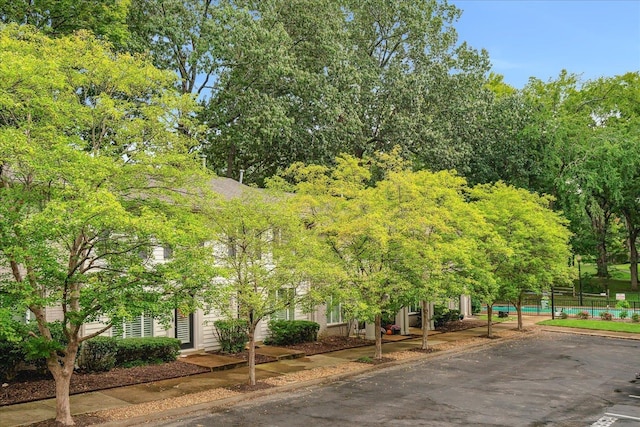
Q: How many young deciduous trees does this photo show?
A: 6